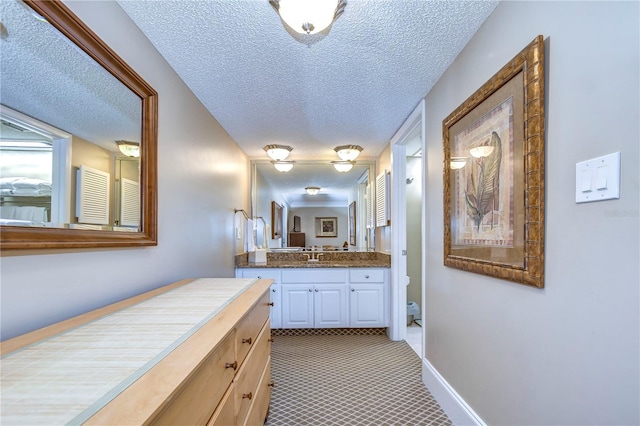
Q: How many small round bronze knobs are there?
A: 6